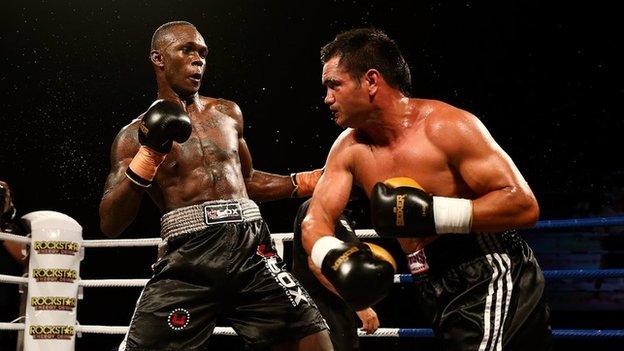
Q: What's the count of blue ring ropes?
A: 3